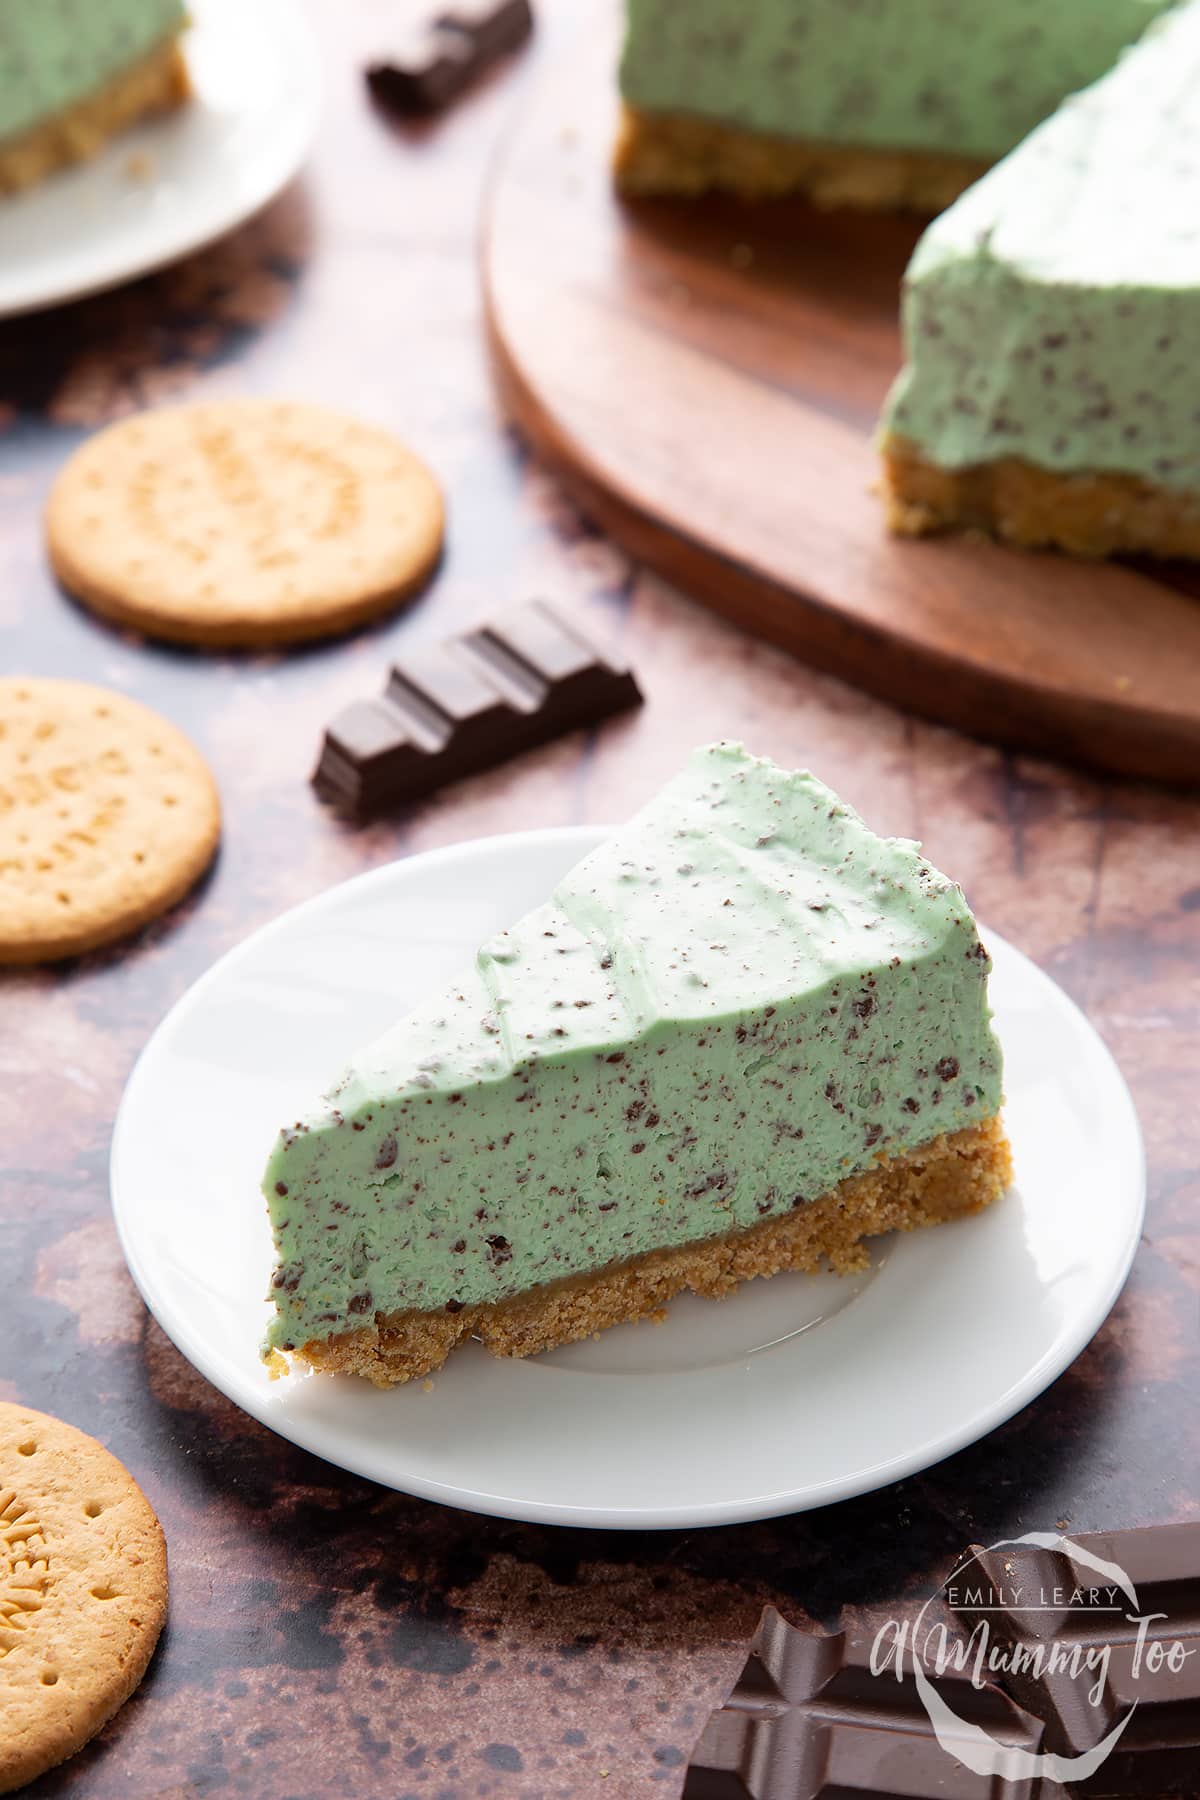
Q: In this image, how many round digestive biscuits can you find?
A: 3